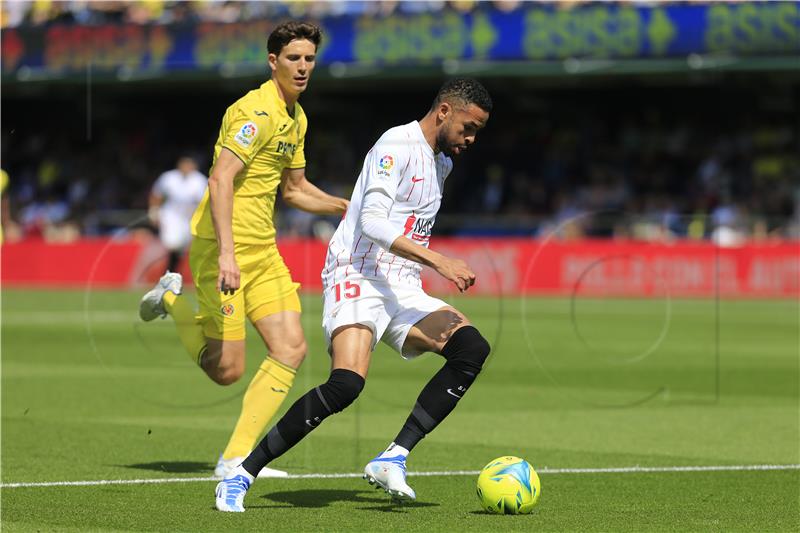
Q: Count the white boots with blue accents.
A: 2